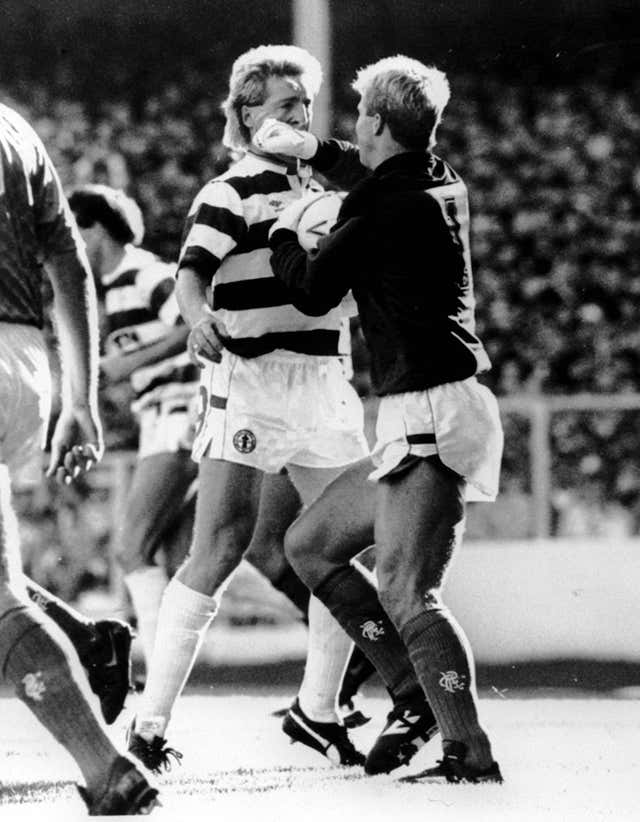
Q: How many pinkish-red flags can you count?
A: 0